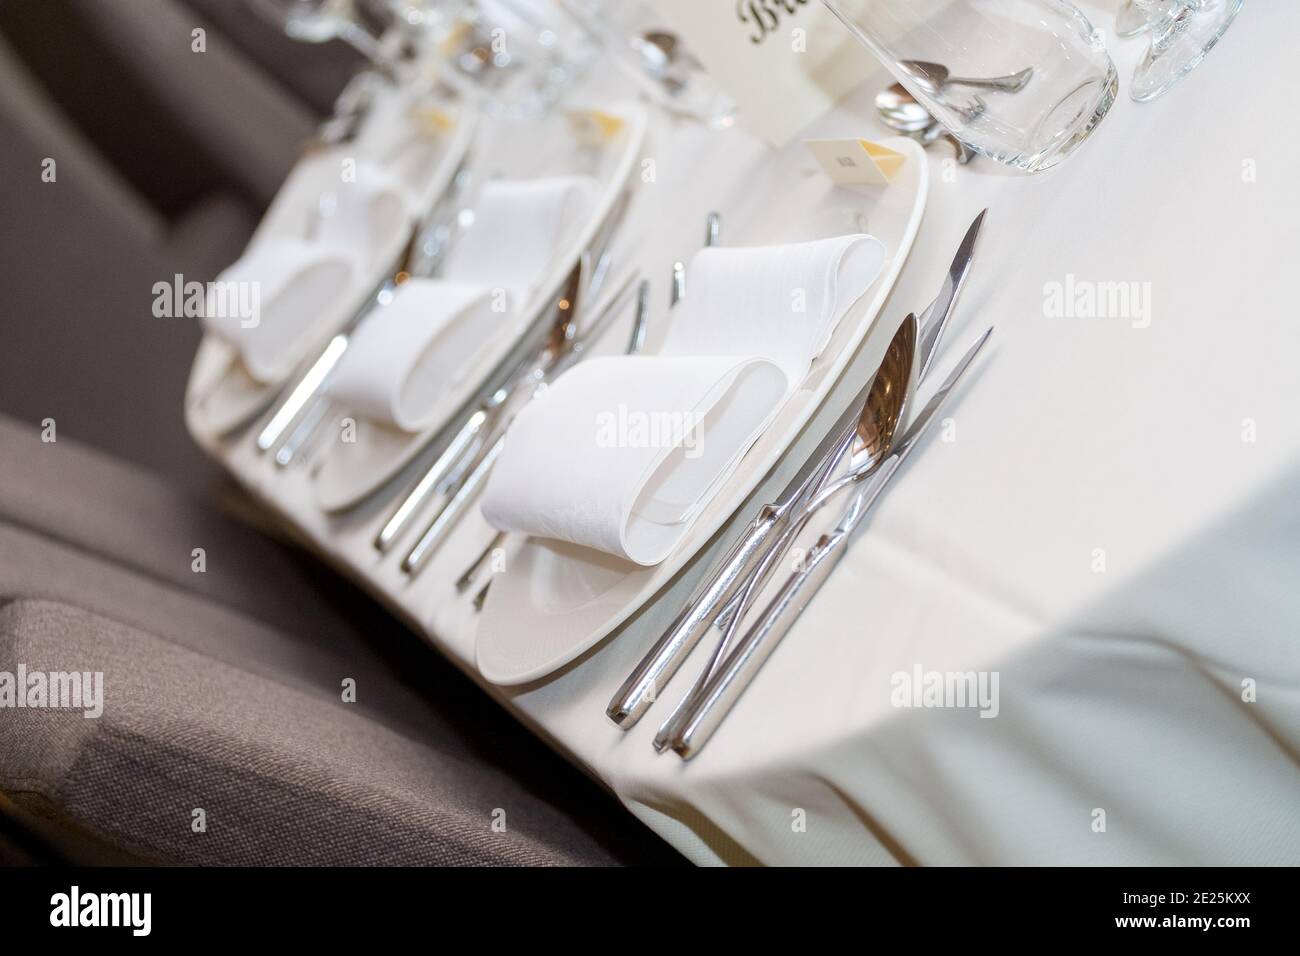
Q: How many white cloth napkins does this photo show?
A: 3